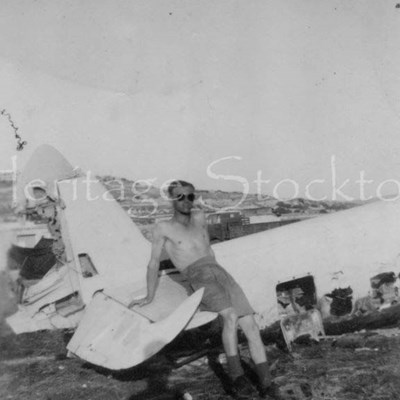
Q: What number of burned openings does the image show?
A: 3